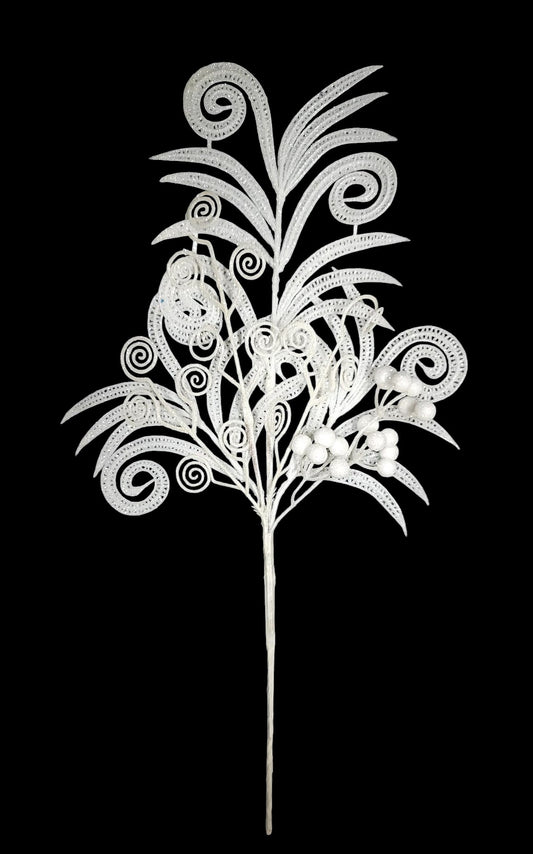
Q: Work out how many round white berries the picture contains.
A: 15